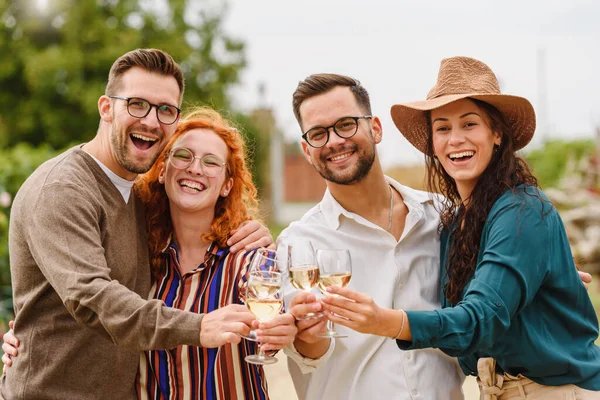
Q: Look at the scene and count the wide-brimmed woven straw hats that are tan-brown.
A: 1